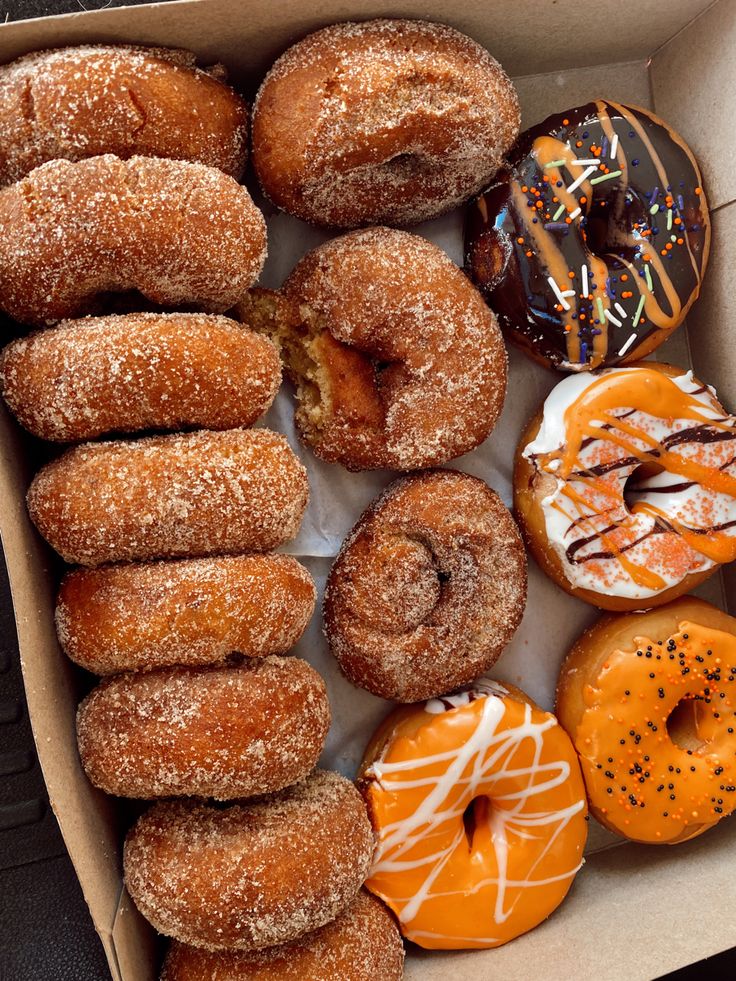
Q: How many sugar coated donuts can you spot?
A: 11